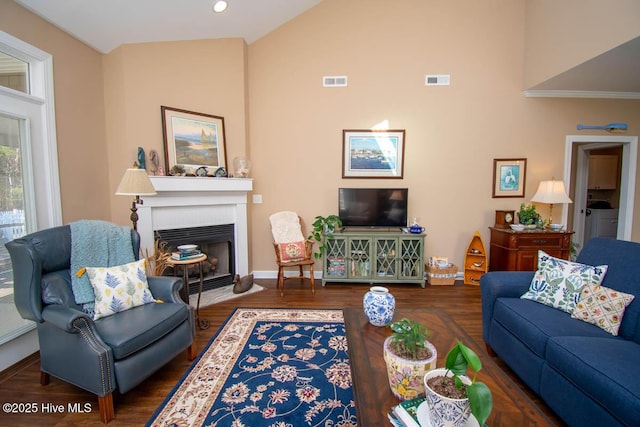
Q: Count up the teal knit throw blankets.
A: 1